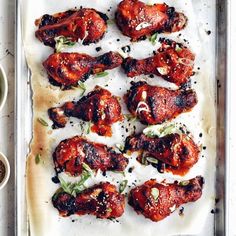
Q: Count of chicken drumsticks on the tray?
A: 10